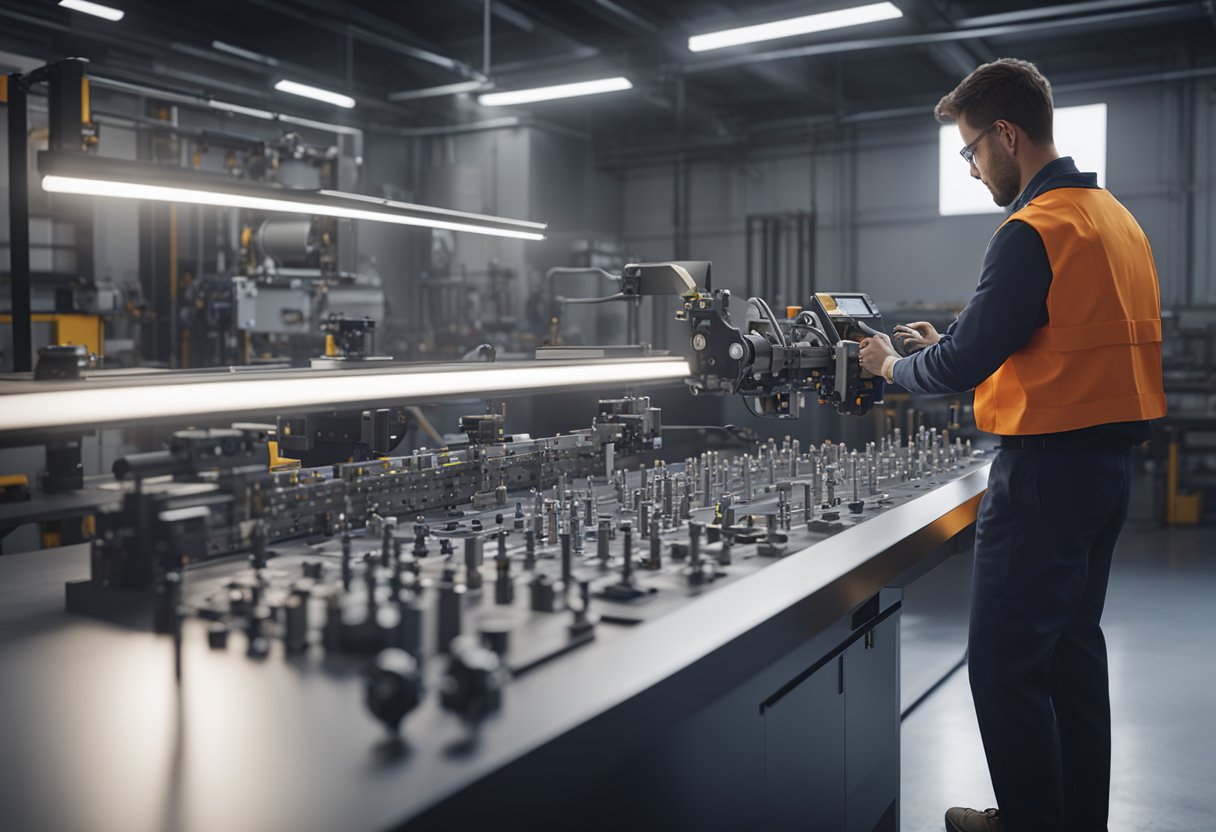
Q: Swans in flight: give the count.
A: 0